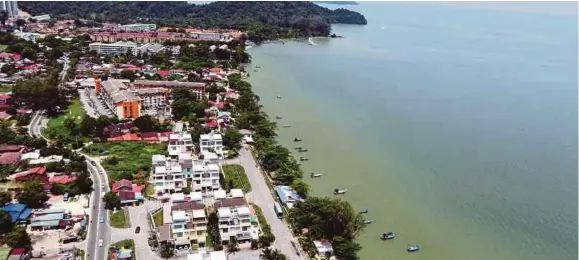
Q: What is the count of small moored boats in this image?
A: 15